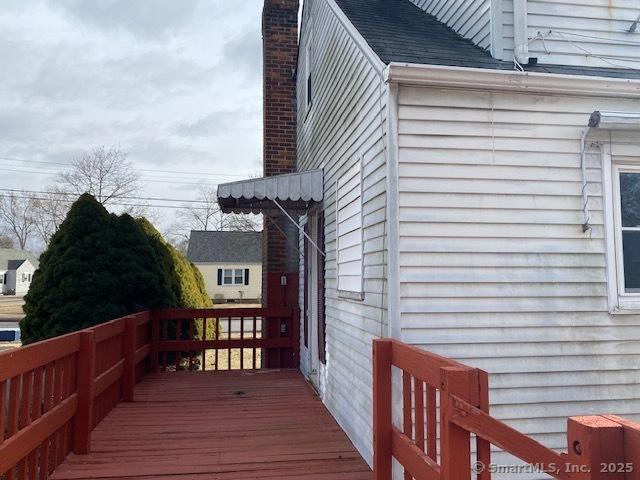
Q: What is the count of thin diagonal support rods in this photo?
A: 2